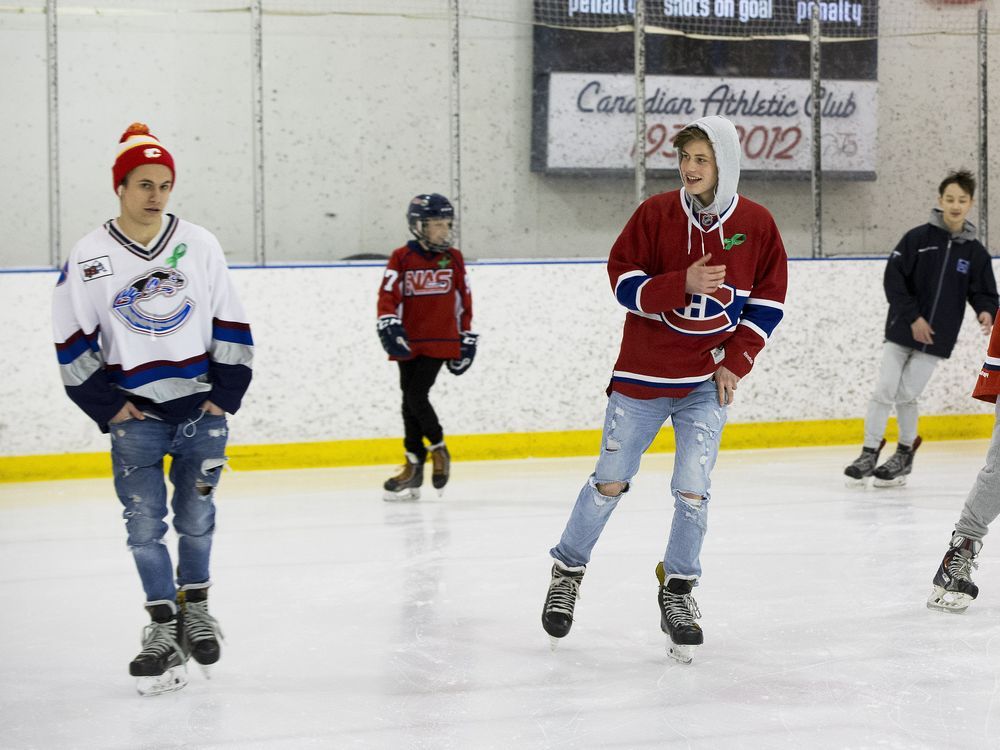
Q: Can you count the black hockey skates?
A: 9